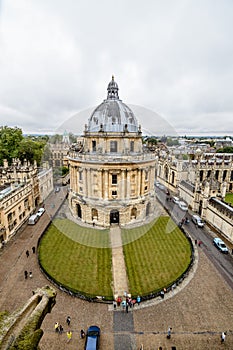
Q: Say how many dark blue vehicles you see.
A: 1